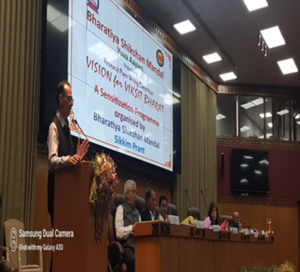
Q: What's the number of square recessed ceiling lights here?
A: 6